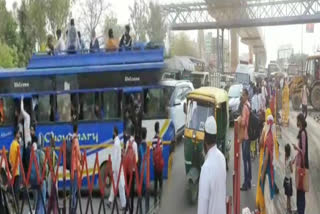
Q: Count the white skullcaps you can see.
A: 1